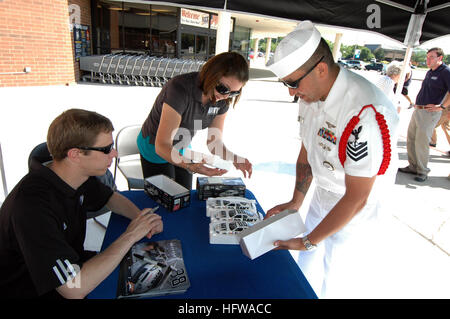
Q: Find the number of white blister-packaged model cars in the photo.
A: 3